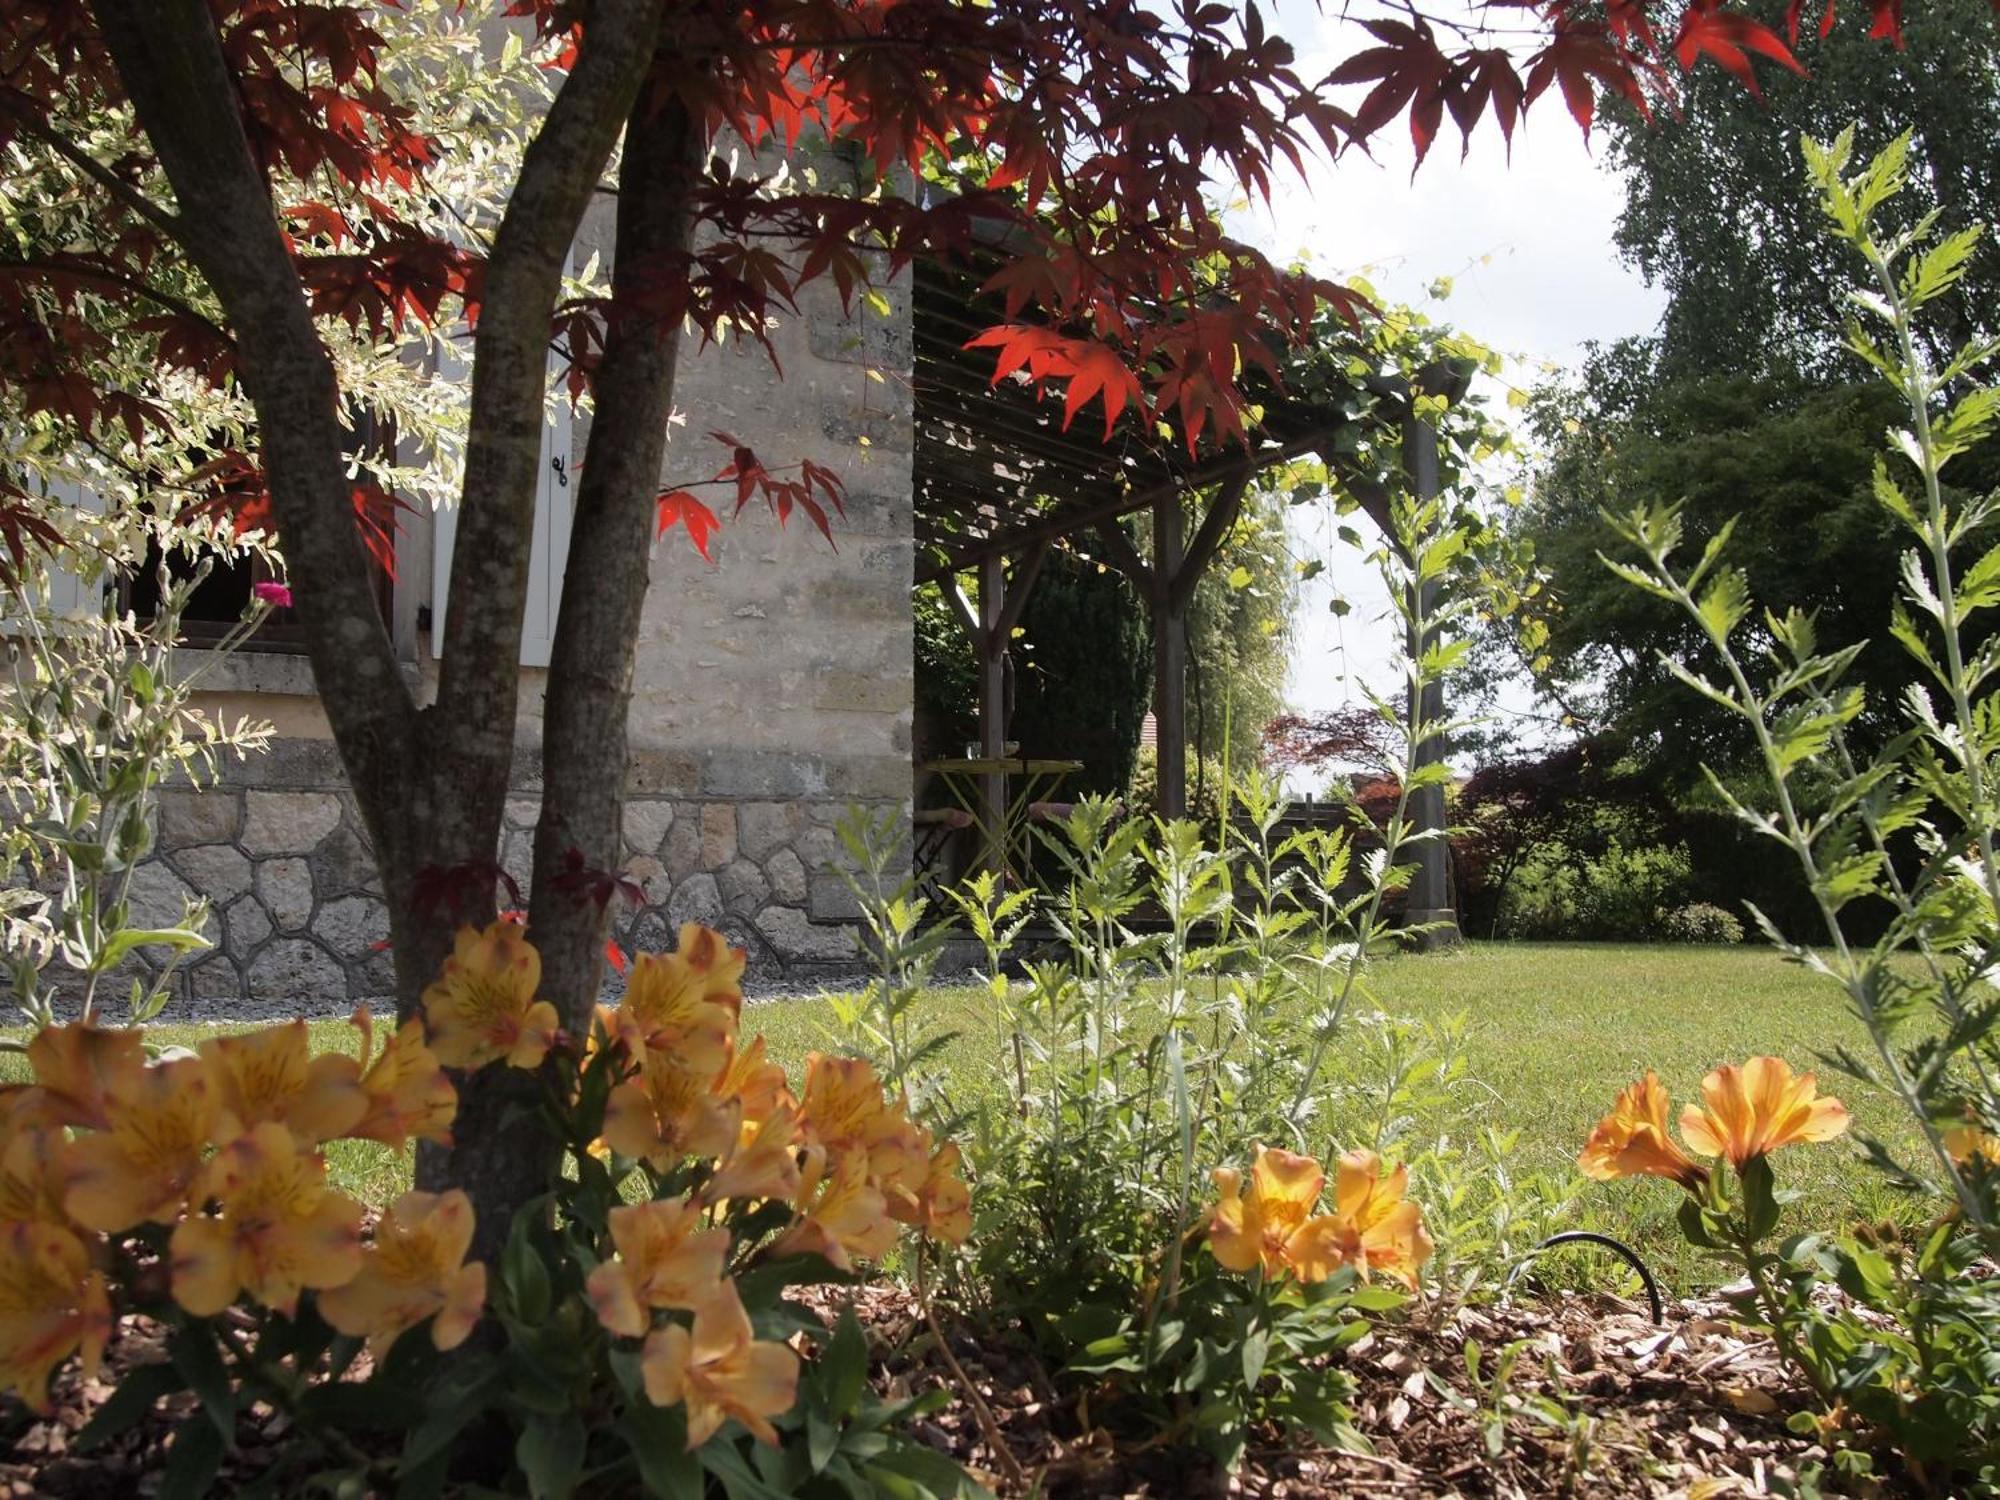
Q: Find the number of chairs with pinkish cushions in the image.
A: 2